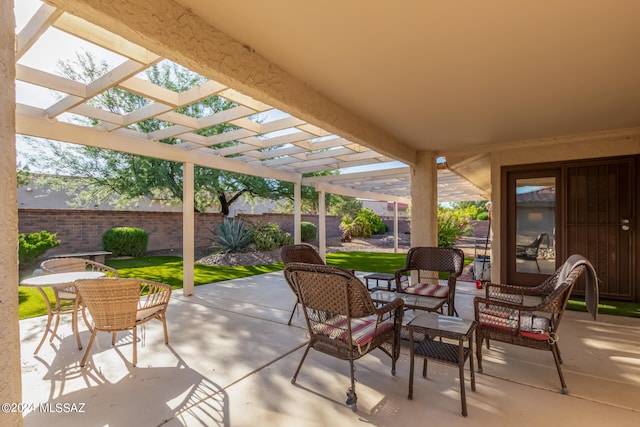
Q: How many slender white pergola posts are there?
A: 4